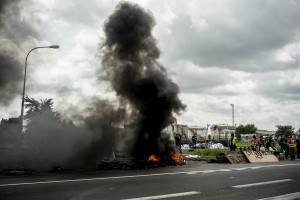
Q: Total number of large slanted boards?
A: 2